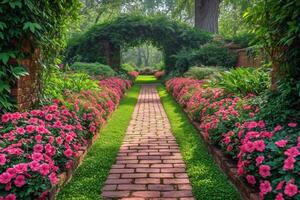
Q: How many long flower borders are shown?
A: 2